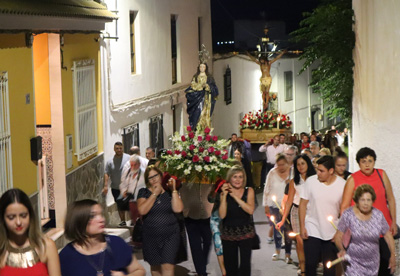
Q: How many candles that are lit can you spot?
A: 7